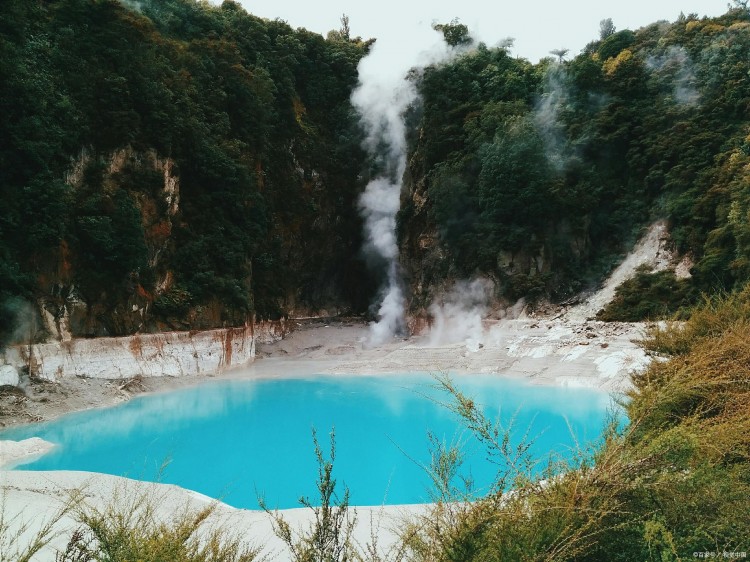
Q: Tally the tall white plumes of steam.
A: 1